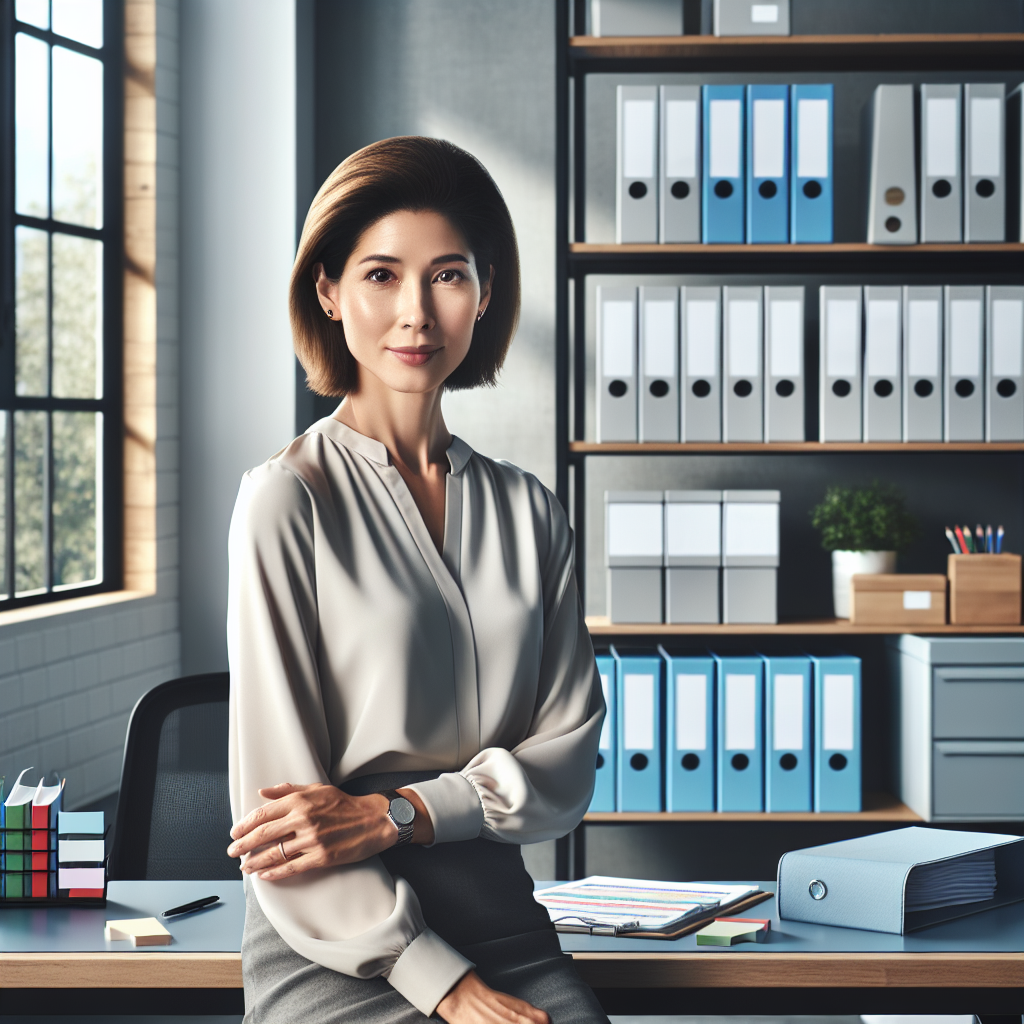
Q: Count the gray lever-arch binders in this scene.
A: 15